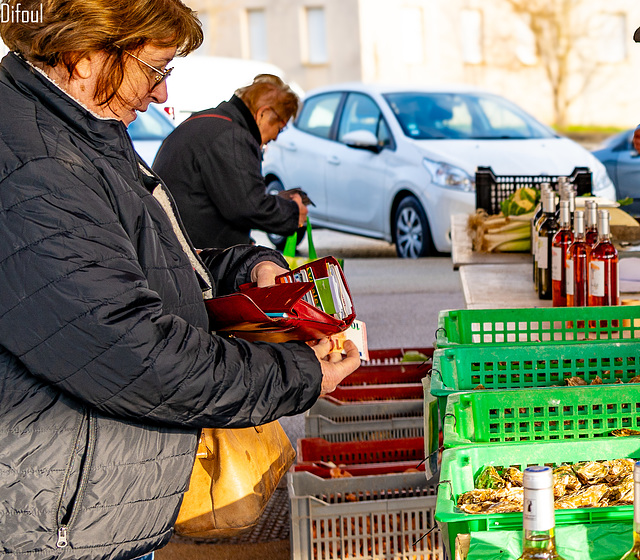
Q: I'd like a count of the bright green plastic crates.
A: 4